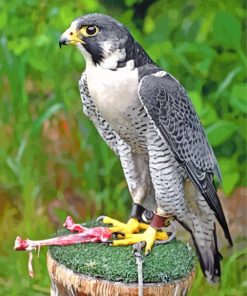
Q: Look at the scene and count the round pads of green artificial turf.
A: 1